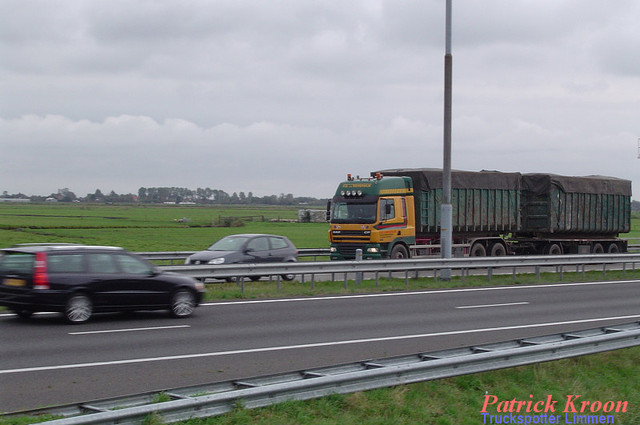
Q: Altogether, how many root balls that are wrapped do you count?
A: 0